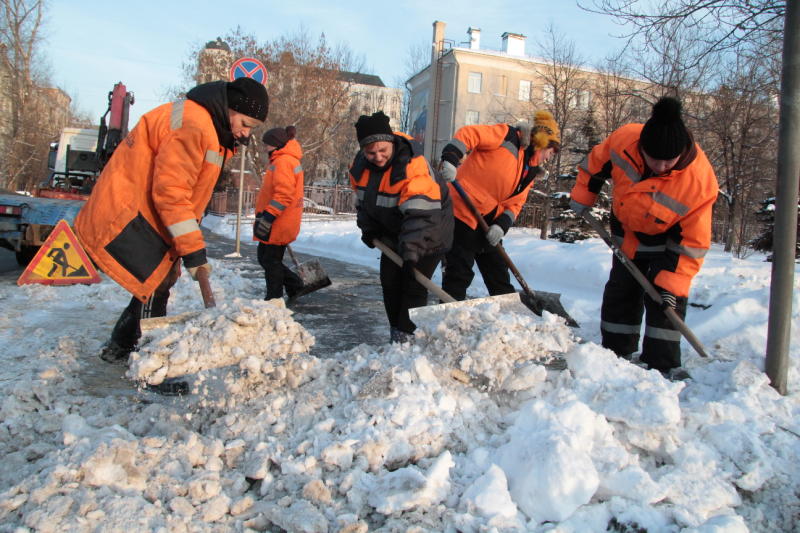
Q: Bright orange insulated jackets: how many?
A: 5